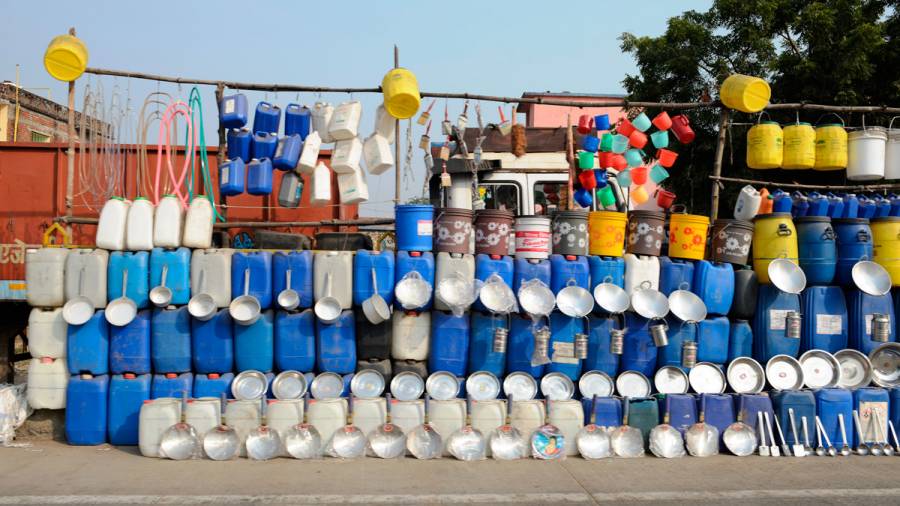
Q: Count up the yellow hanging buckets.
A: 6